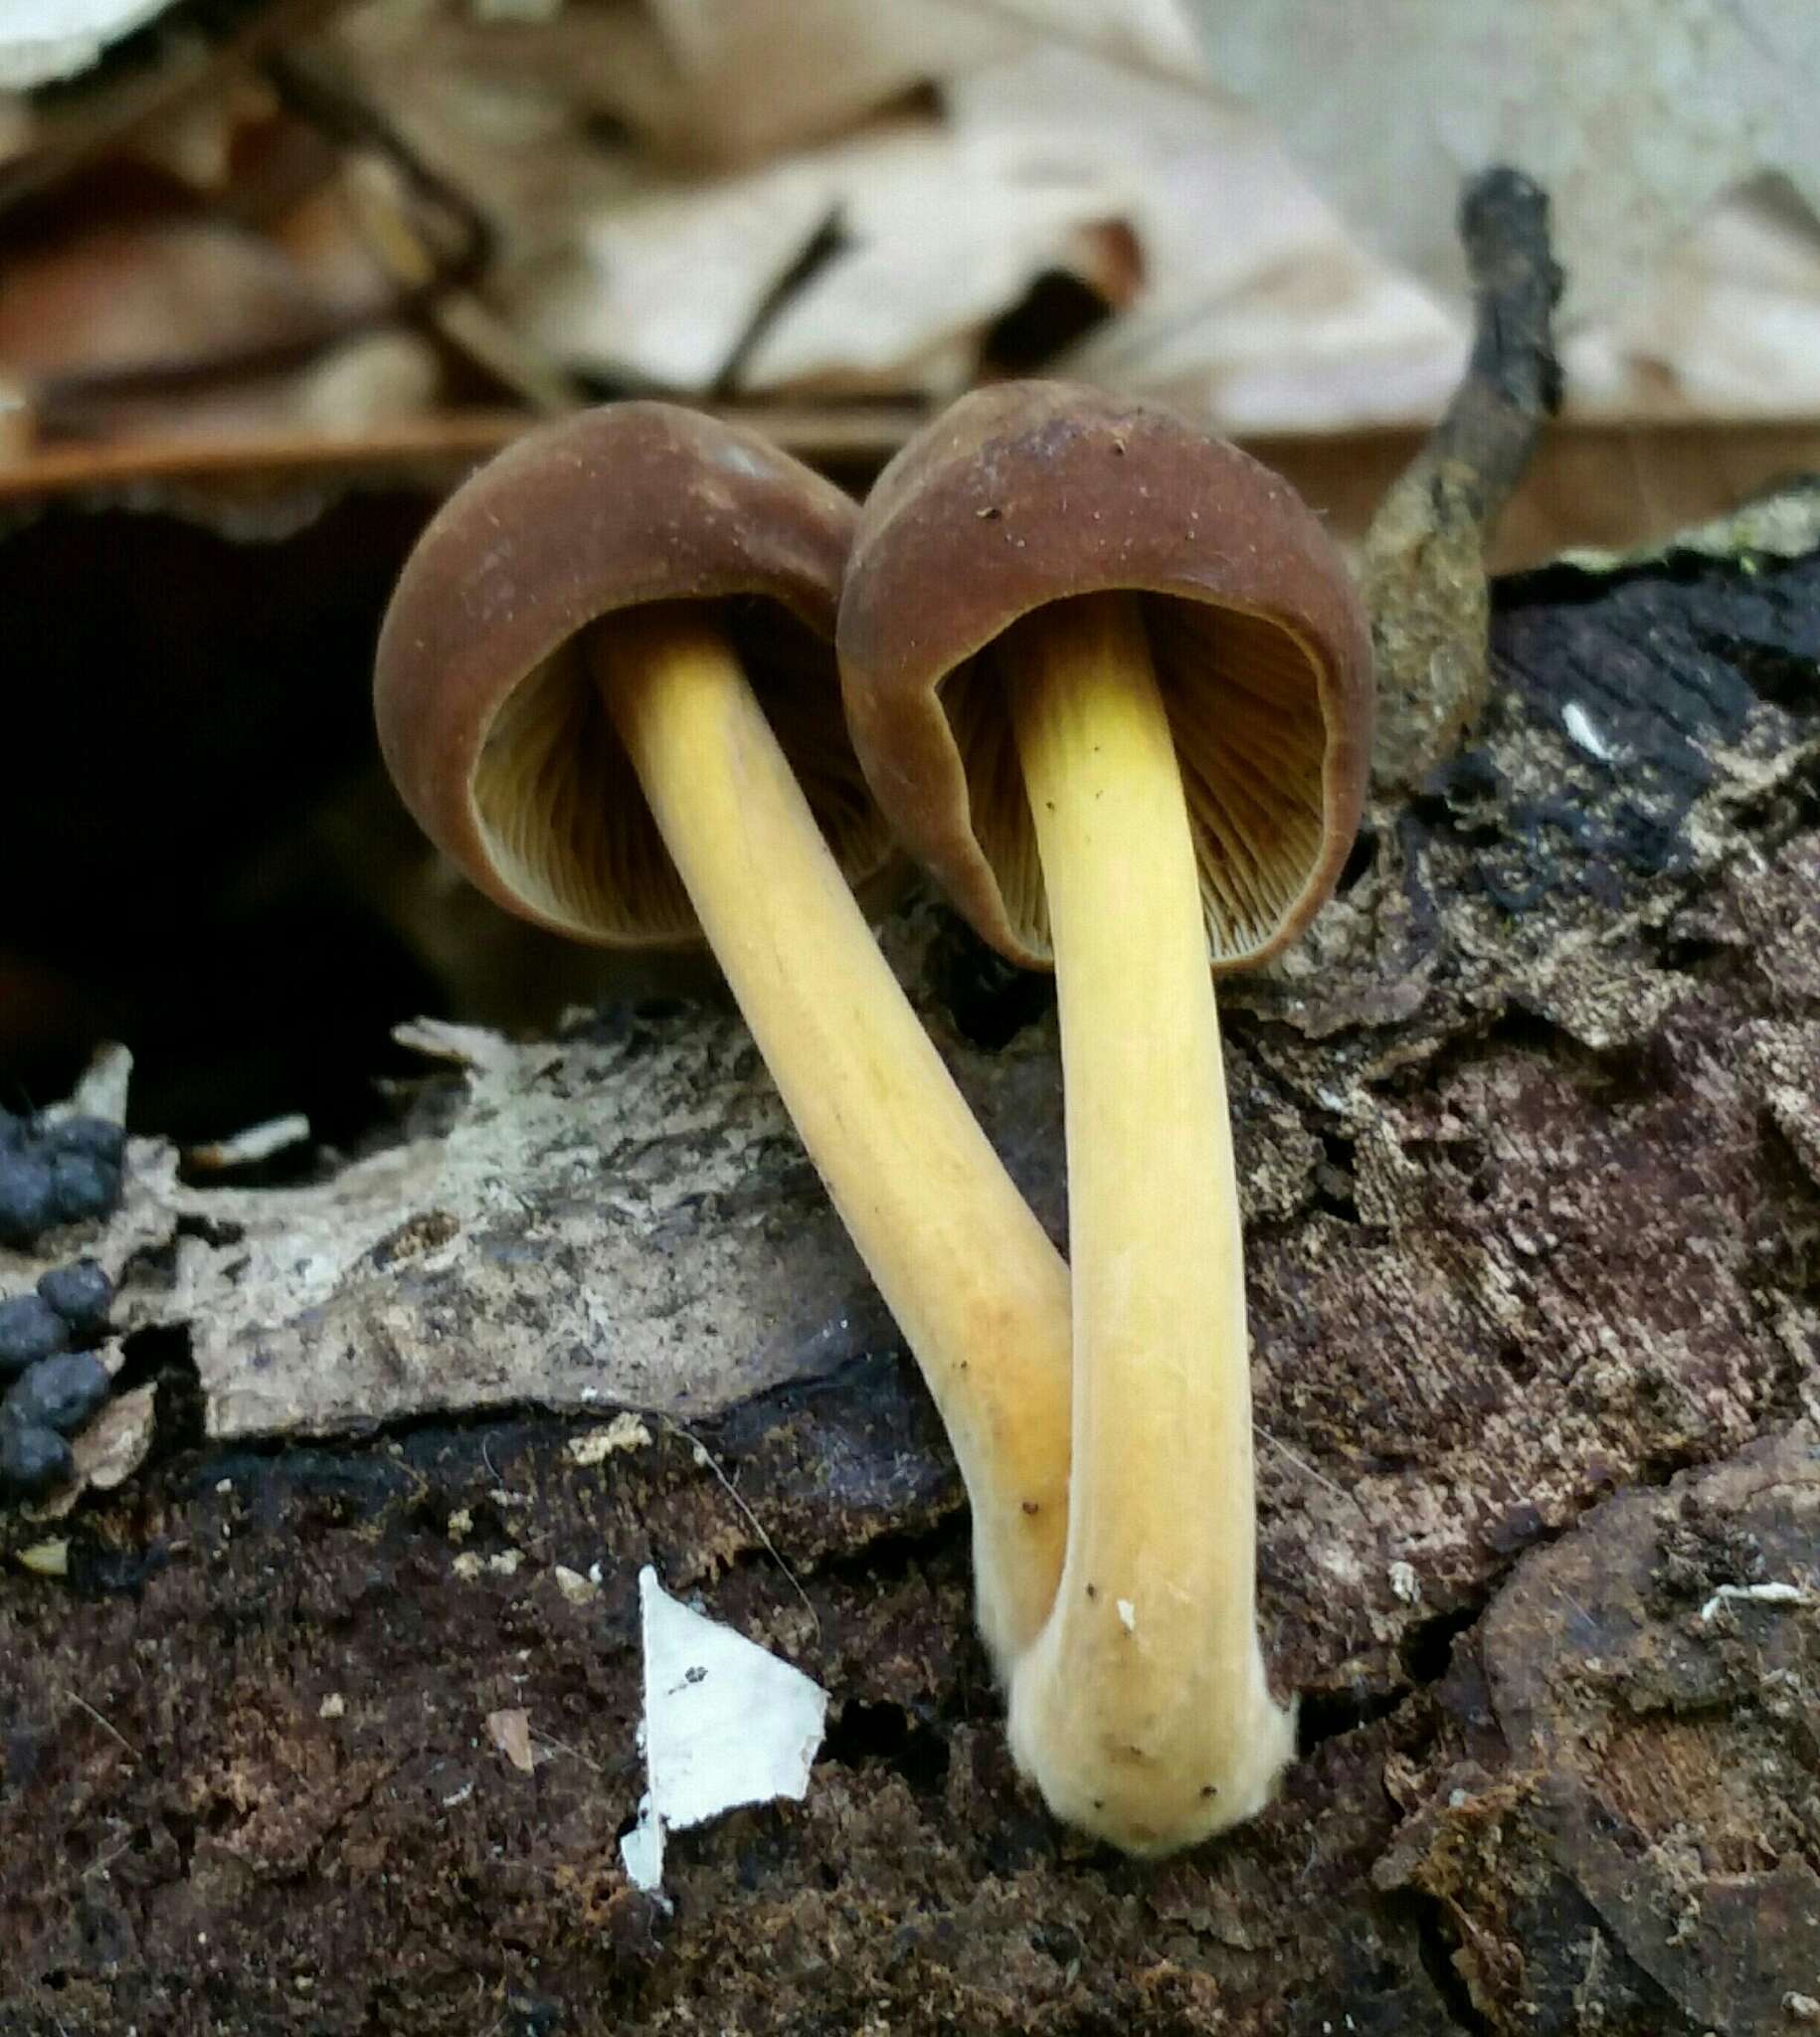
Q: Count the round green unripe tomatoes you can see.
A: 0